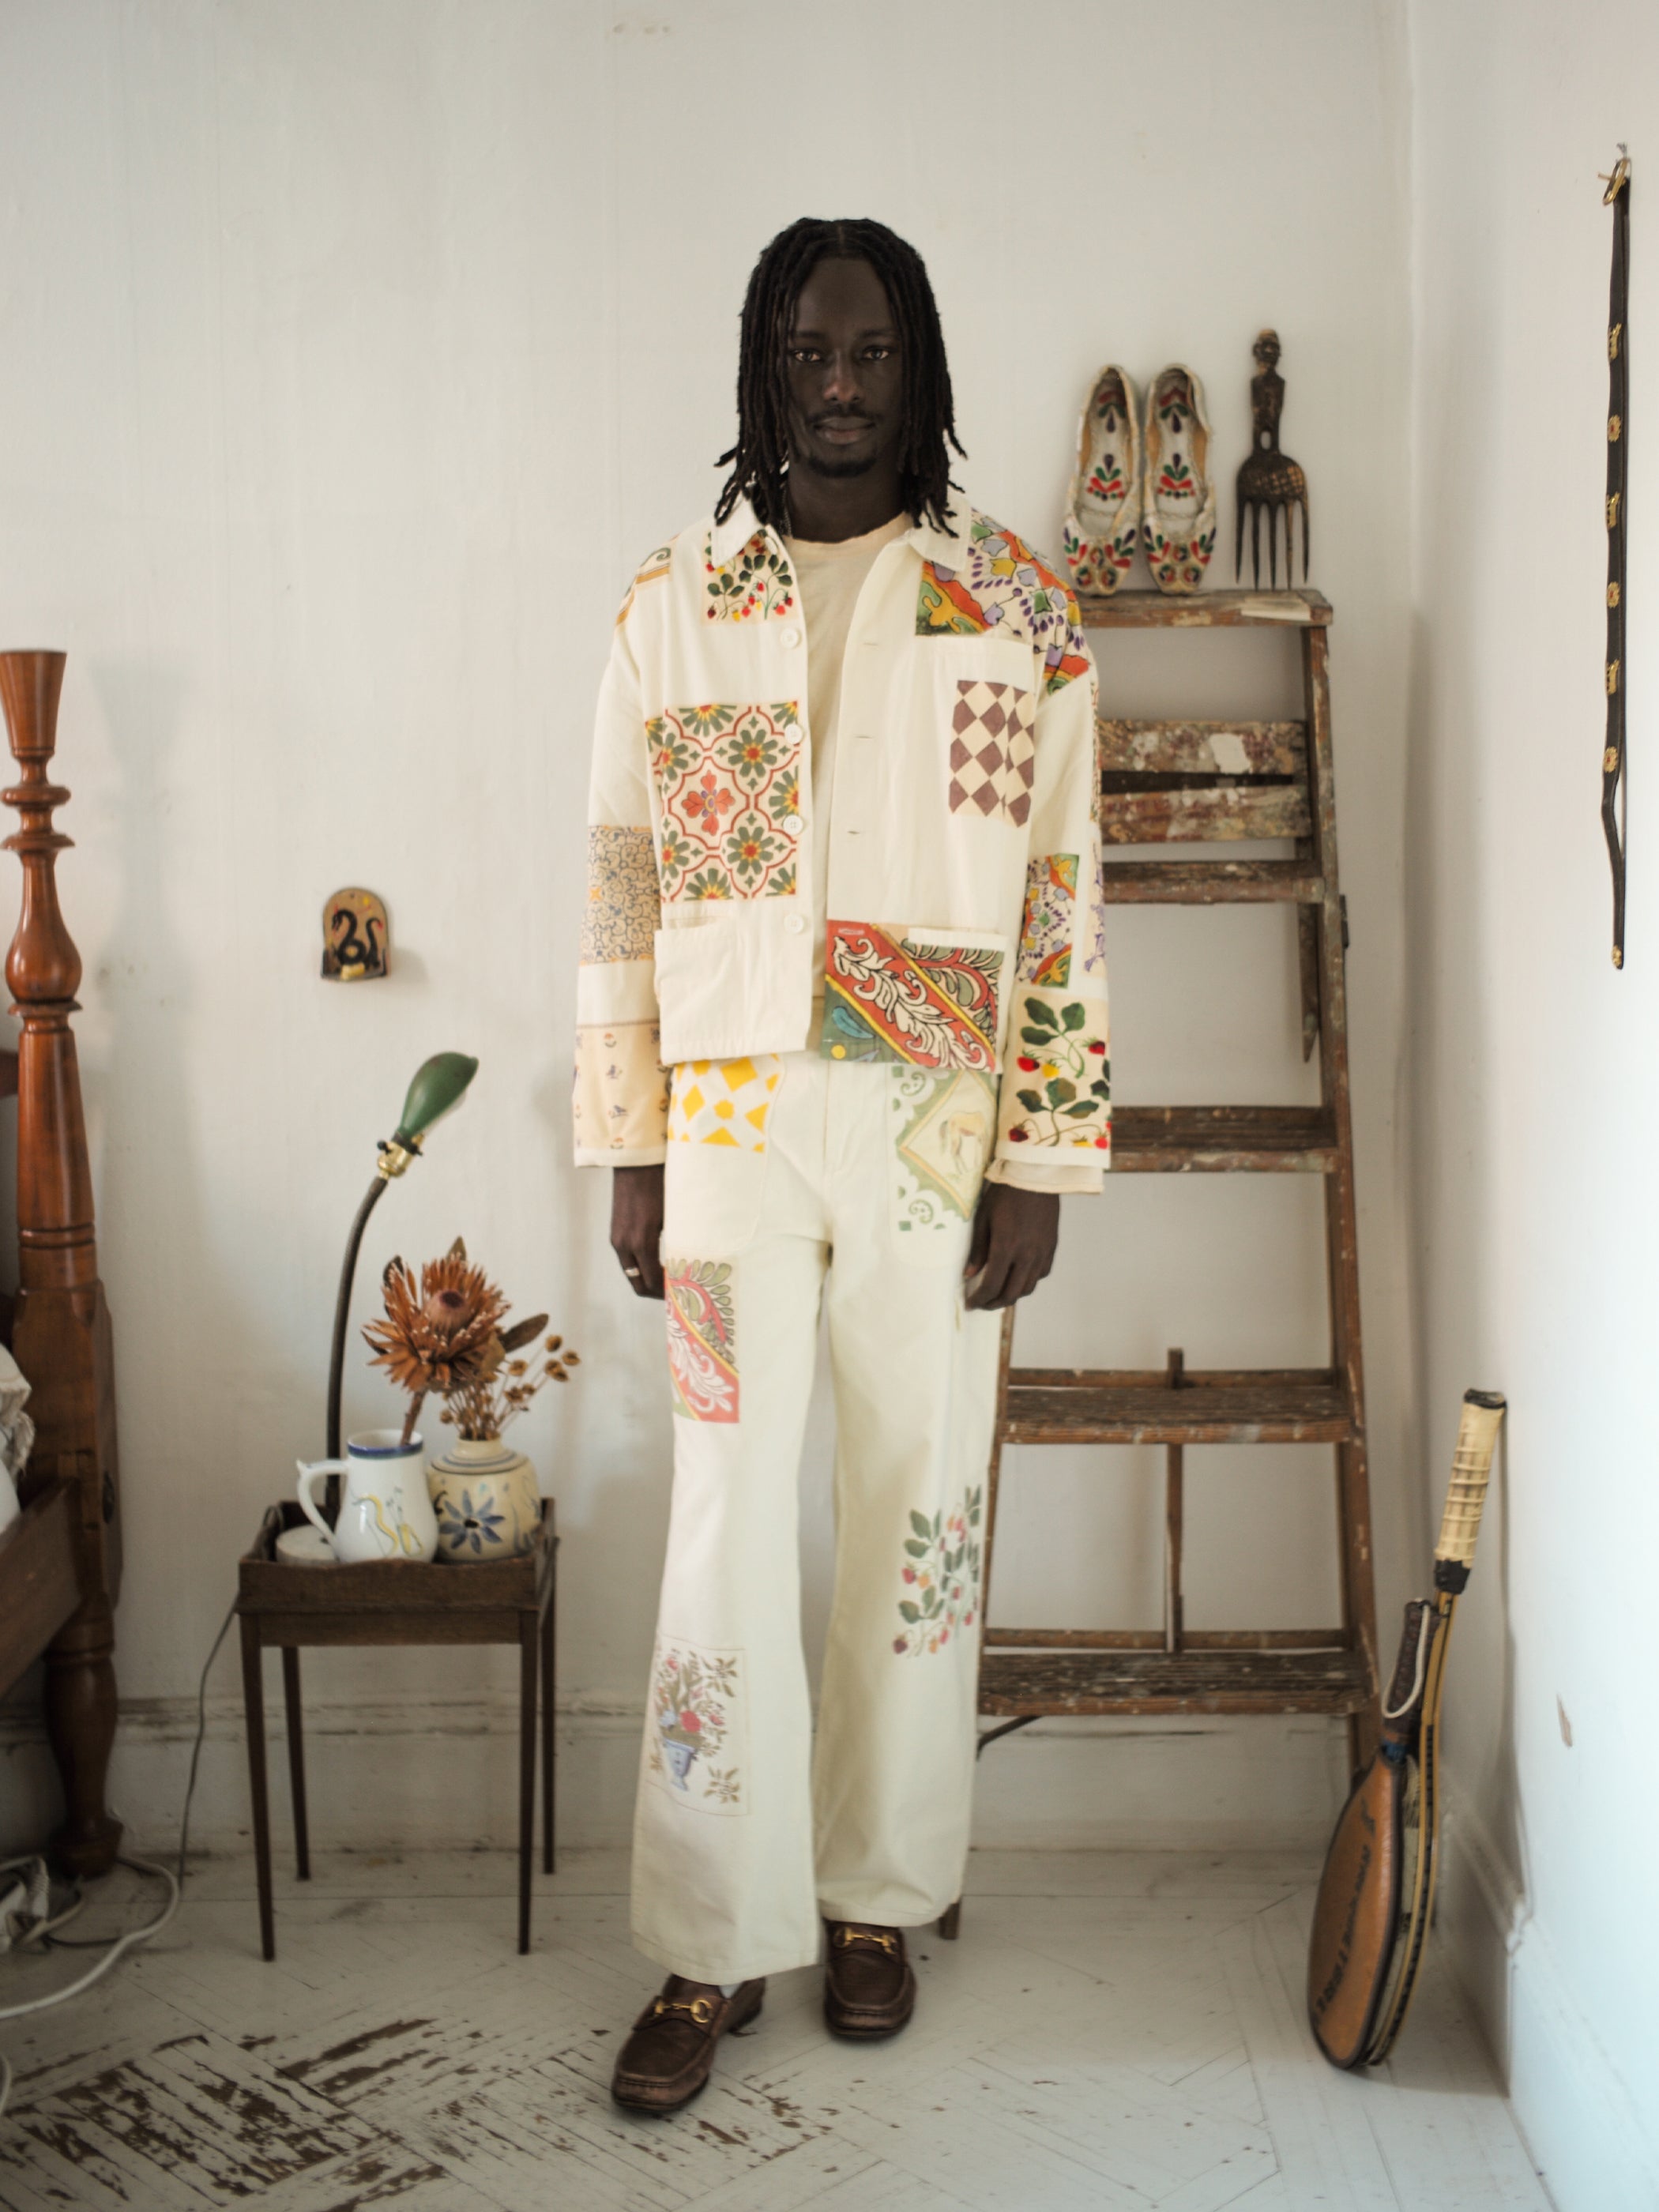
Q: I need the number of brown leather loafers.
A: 2